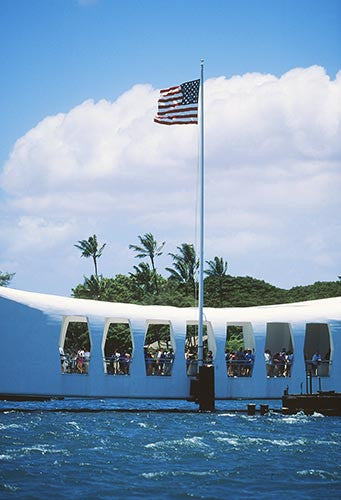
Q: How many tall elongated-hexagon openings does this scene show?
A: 7